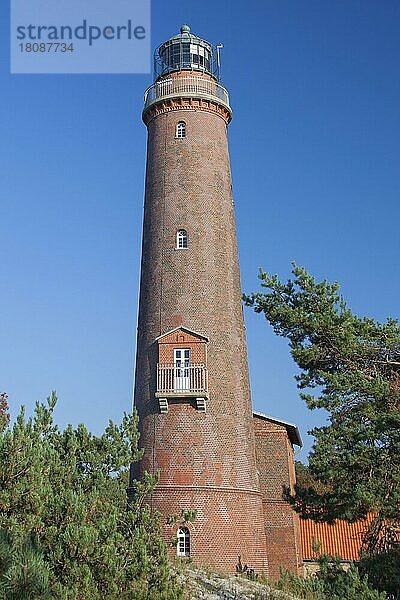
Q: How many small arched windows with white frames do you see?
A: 3